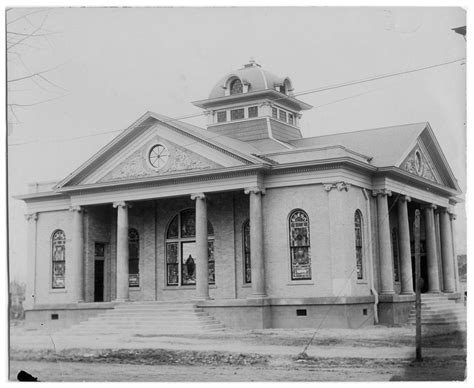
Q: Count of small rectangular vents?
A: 3